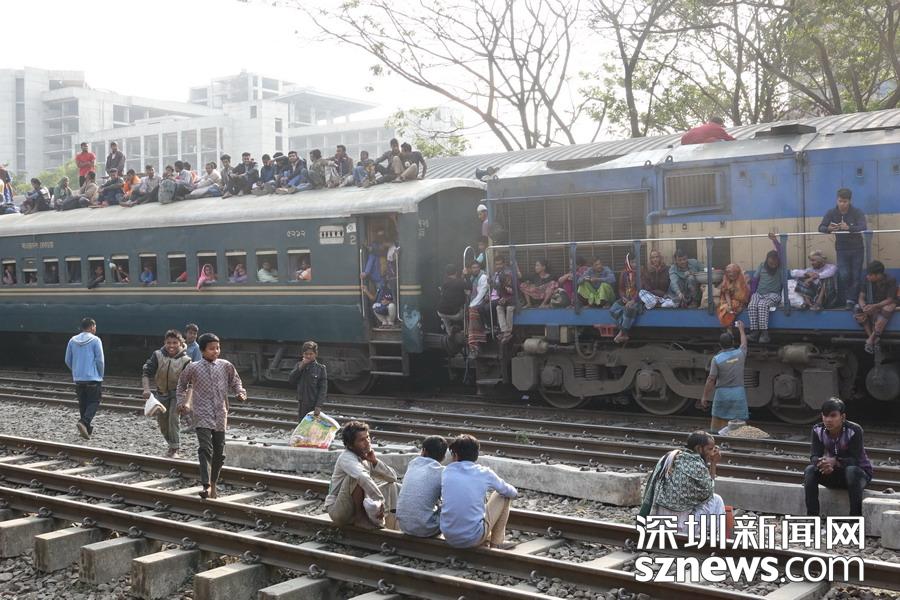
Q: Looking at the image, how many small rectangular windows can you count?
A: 12